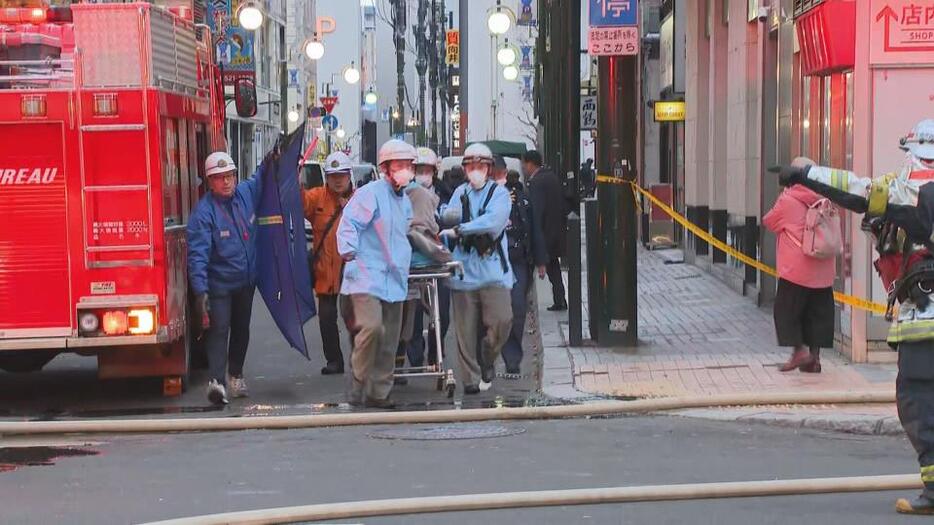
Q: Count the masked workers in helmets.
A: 3